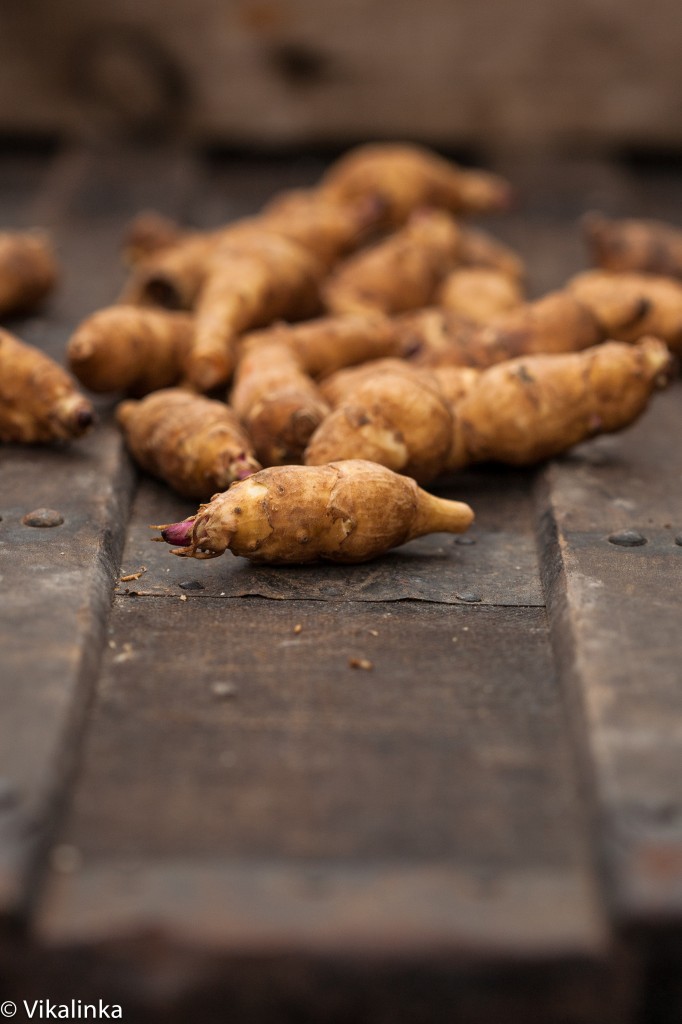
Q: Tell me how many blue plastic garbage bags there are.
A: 0